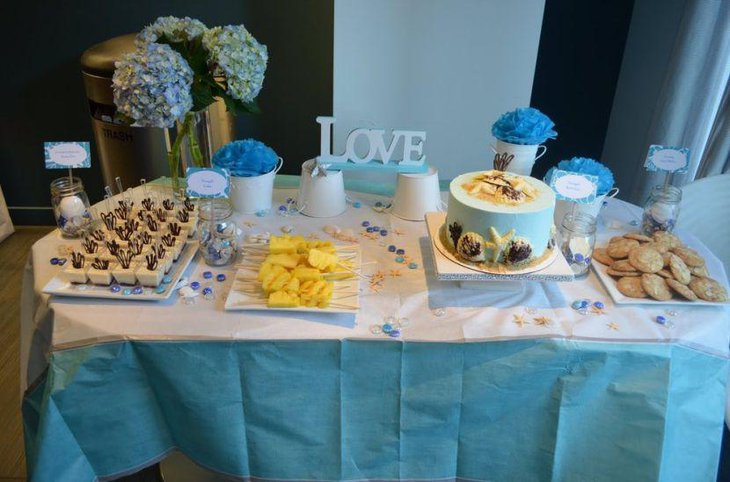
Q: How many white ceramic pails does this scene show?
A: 5